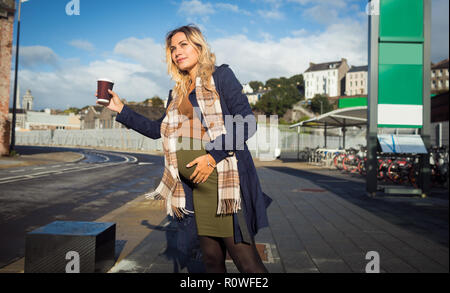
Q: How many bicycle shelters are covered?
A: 1